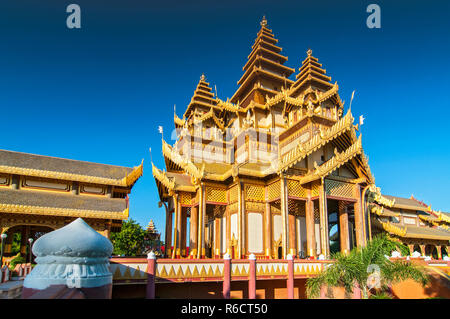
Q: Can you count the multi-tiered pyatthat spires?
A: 3